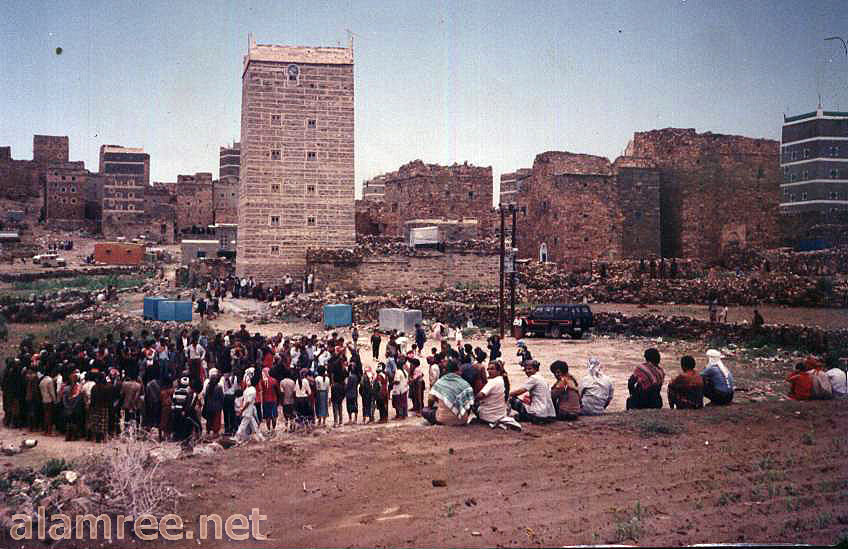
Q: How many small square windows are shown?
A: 9